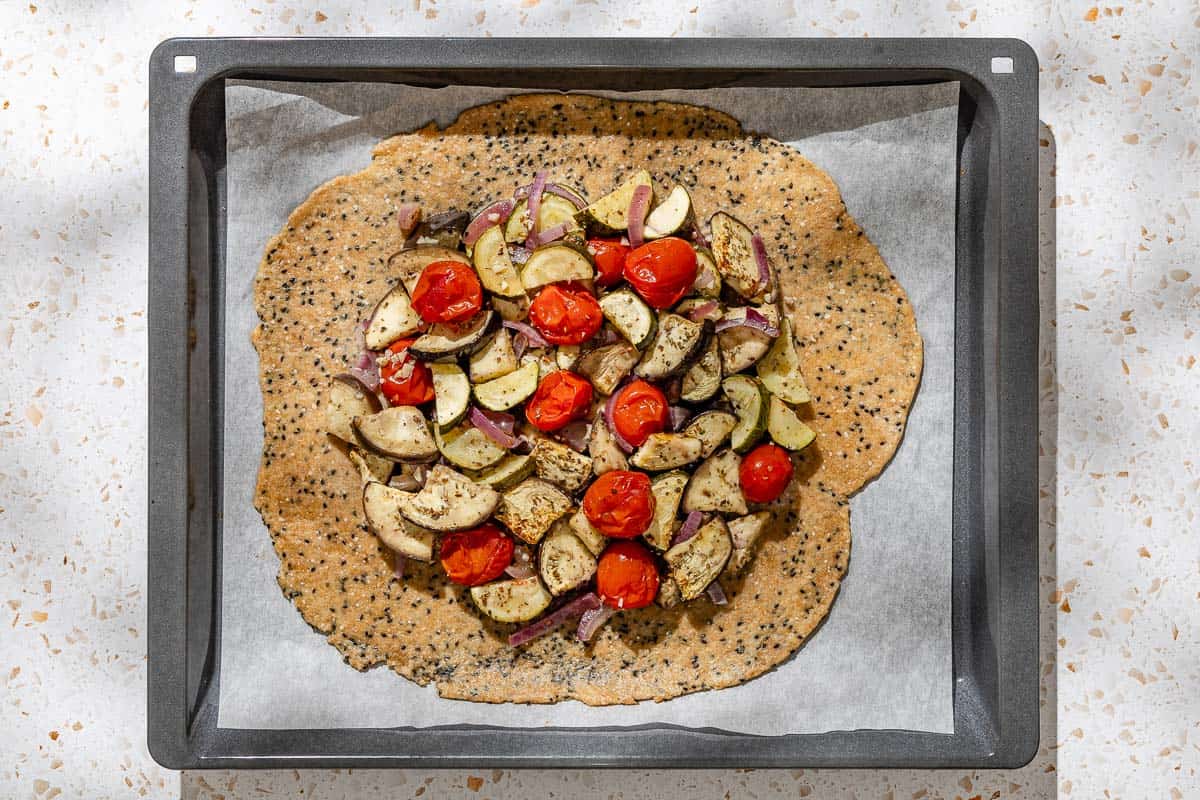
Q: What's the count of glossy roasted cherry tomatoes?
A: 11